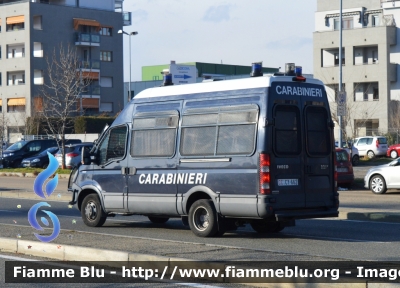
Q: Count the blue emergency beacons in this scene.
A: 3